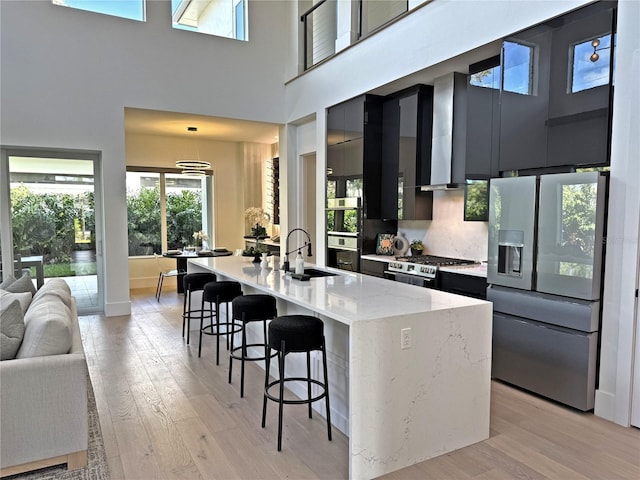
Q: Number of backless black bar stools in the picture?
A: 4